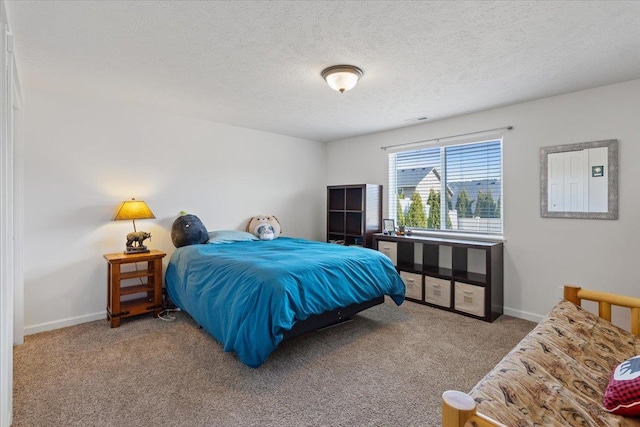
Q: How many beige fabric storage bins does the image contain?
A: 4